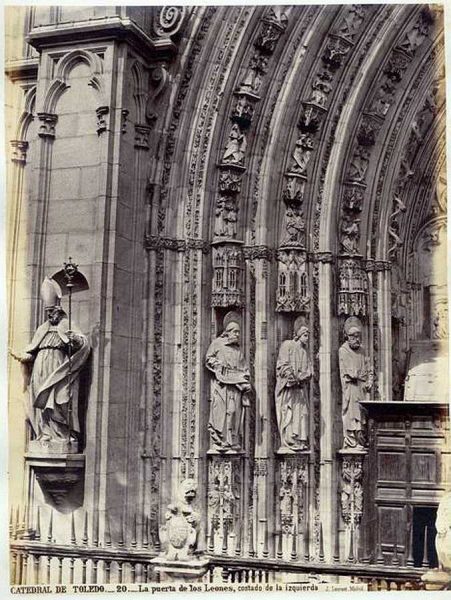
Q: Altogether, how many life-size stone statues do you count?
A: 4